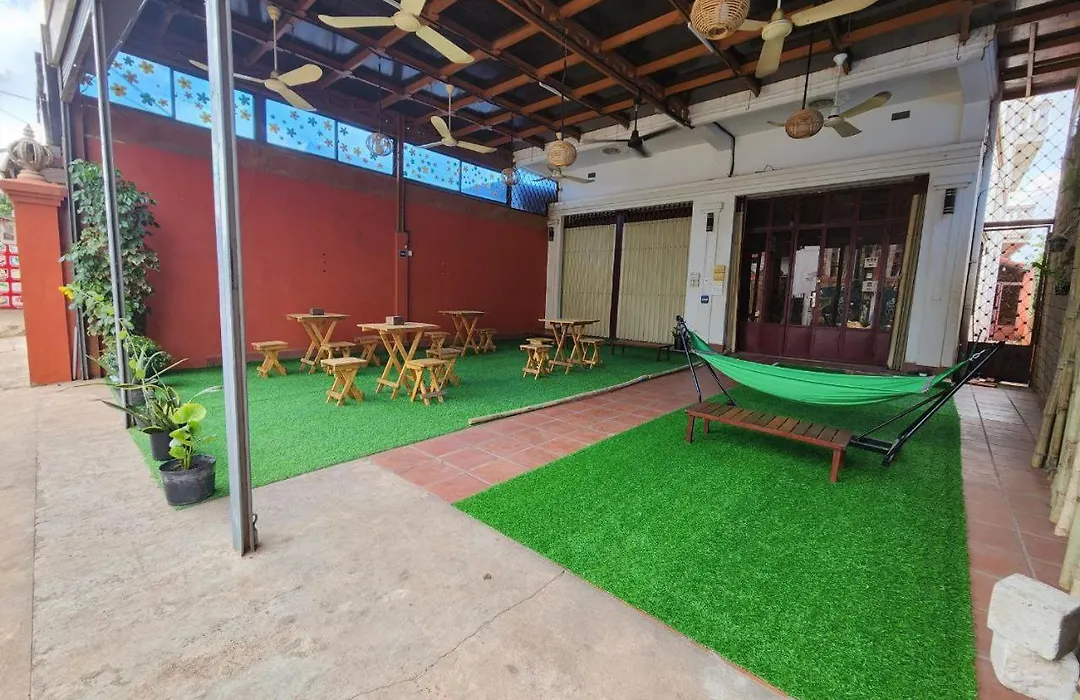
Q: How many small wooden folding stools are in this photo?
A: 11